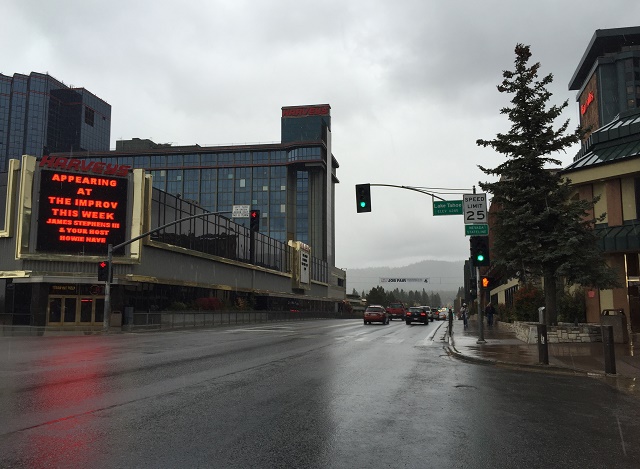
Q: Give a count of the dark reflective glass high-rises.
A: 2